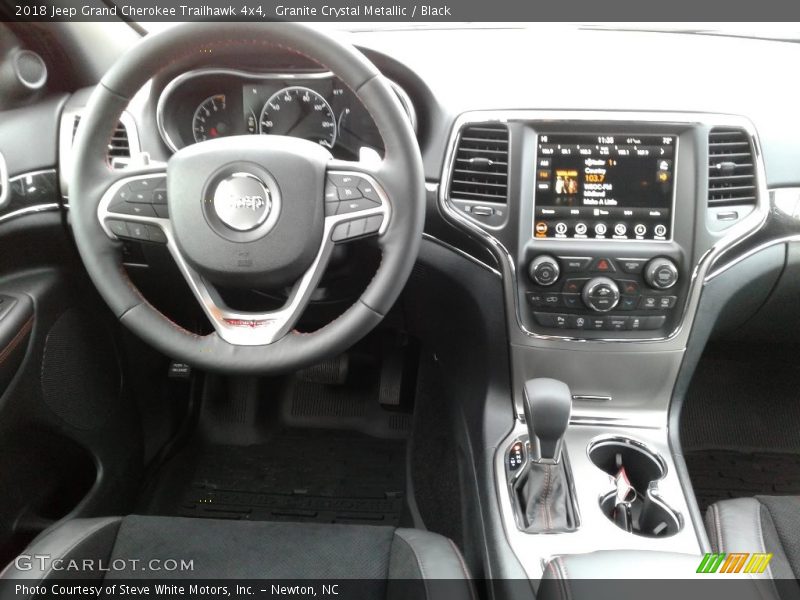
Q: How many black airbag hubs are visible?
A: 1